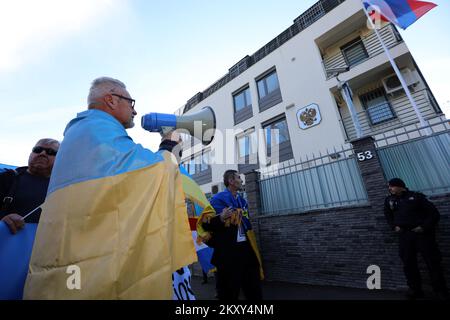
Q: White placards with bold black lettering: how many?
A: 1